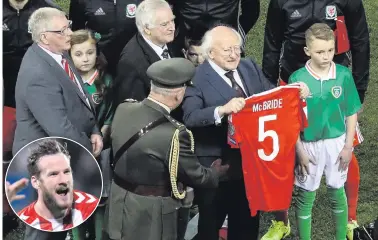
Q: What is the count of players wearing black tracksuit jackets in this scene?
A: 4